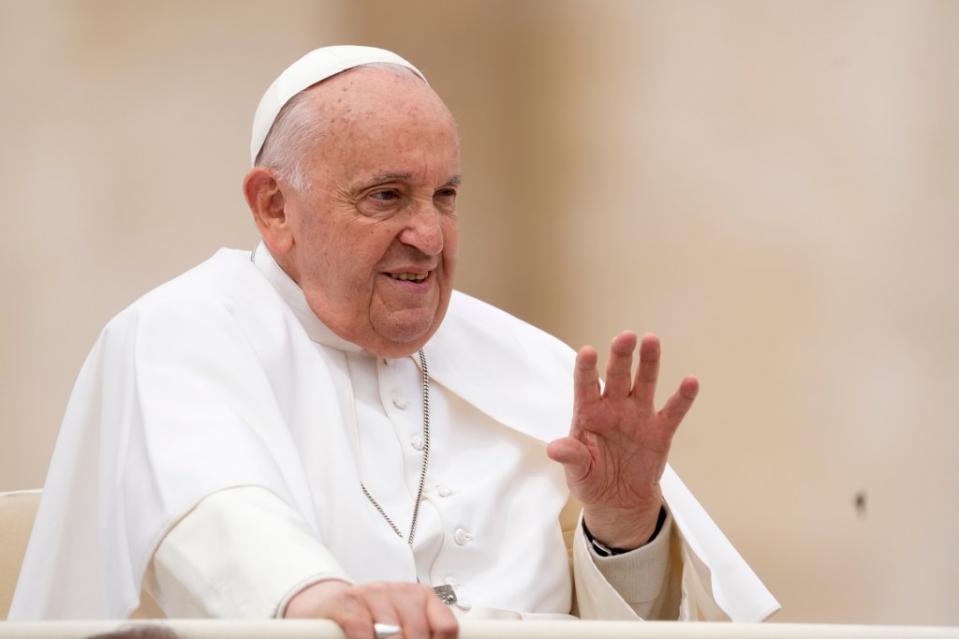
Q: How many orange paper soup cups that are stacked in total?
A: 0